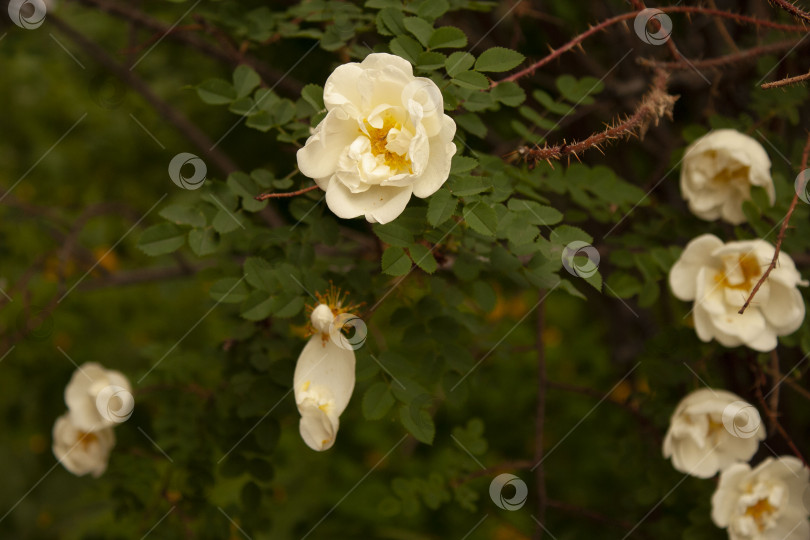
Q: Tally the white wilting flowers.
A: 1